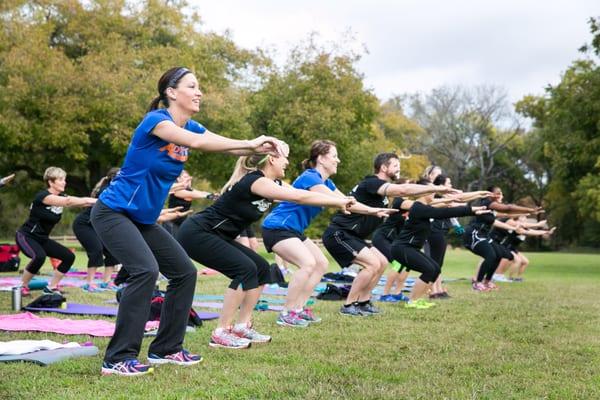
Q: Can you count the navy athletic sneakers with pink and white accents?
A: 2